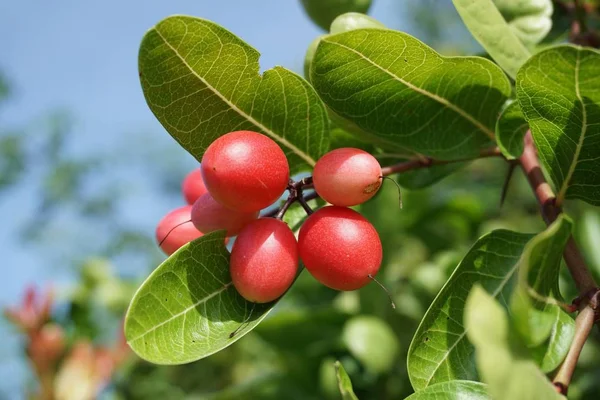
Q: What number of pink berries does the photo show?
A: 7